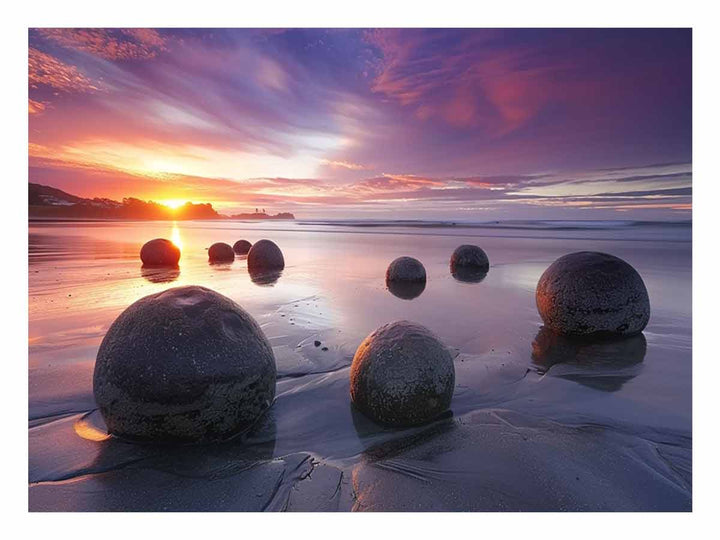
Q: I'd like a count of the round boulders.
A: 9